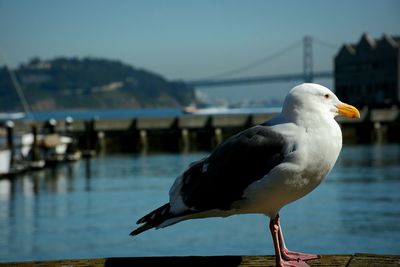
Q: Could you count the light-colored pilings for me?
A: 5